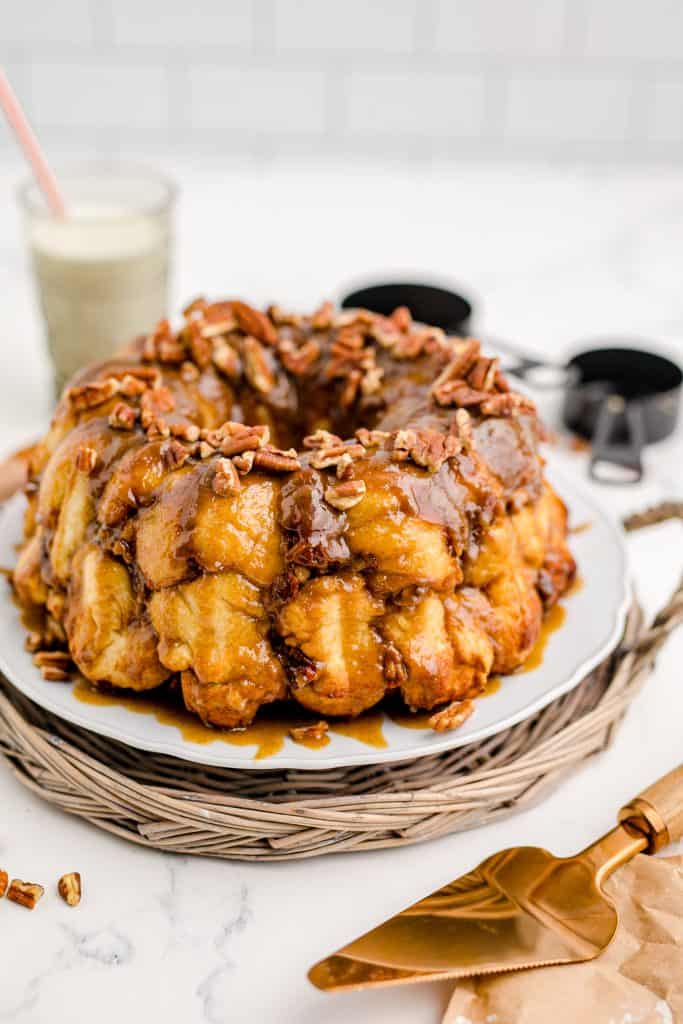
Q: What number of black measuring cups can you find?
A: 2